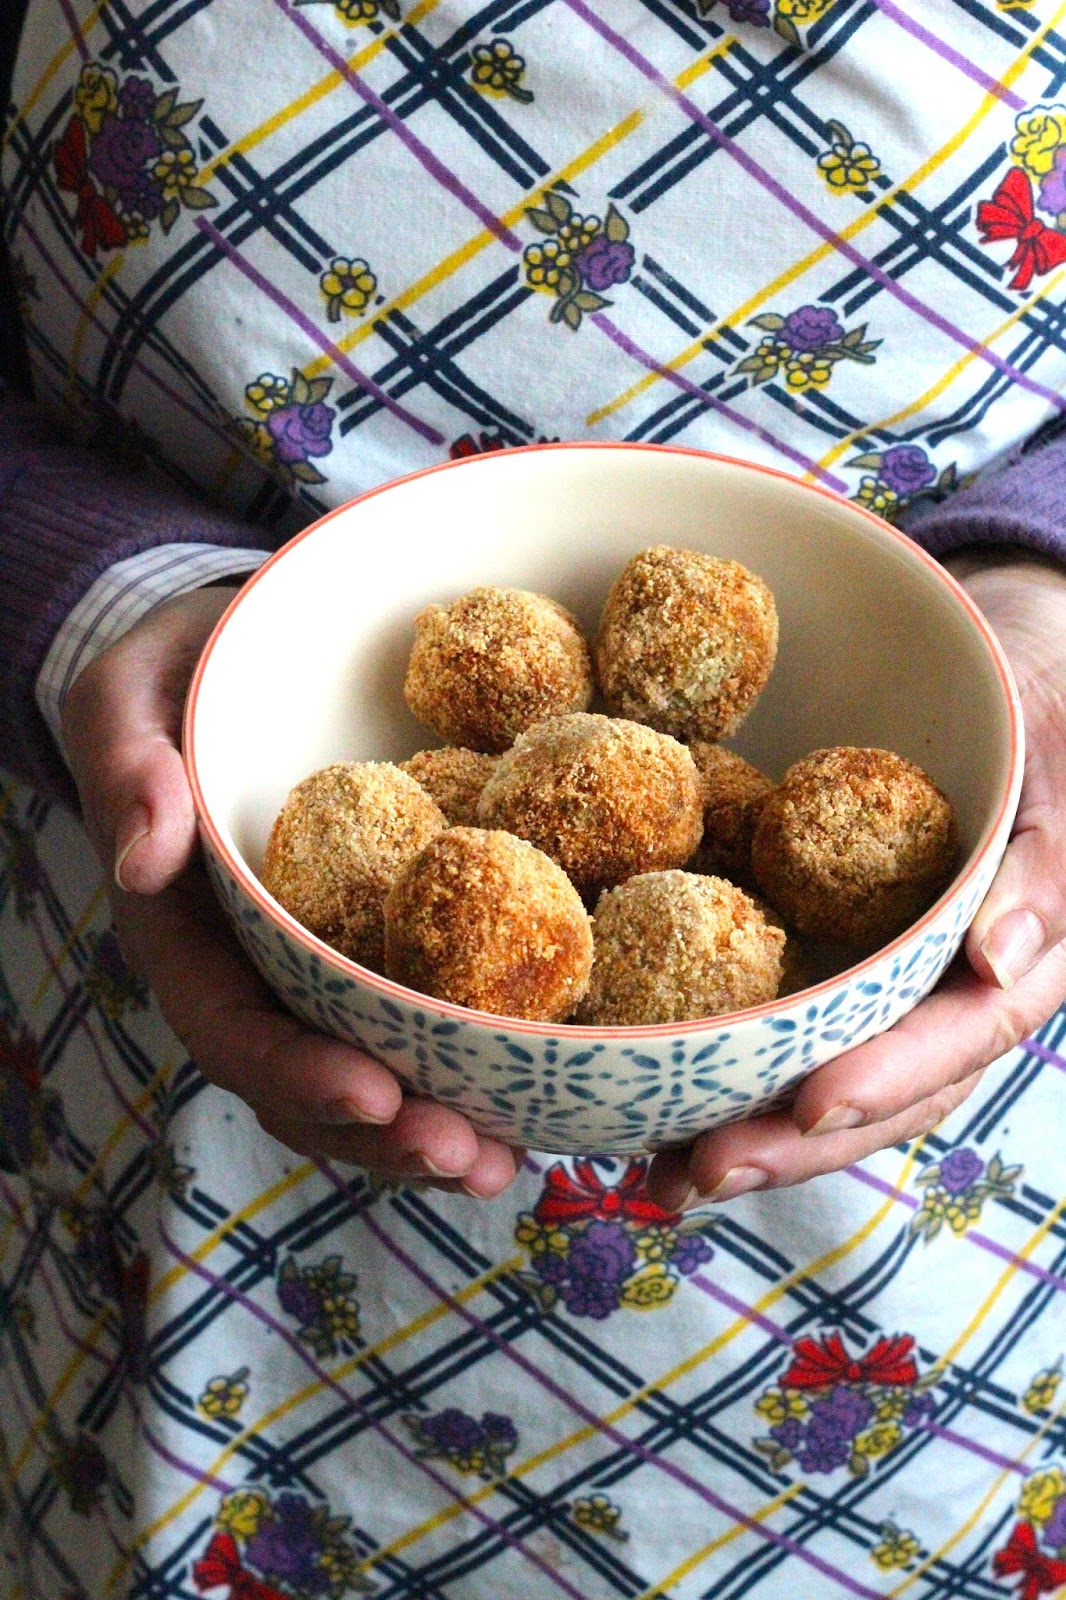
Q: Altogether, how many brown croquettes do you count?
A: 9